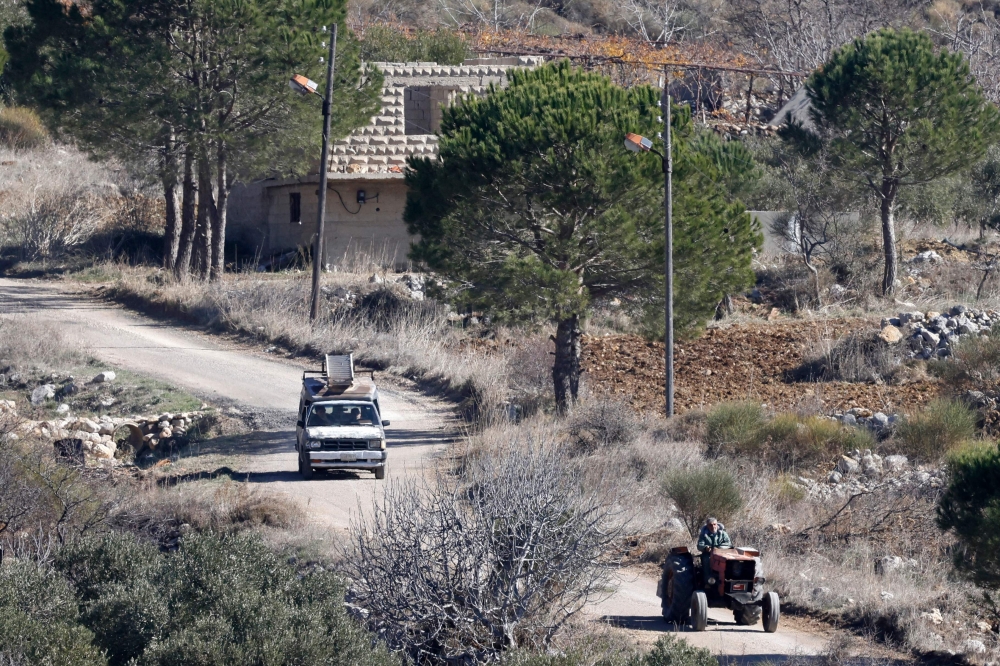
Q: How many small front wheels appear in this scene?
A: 2